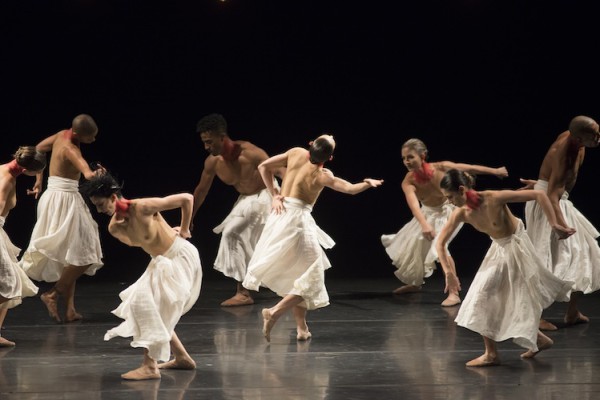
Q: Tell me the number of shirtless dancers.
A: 8